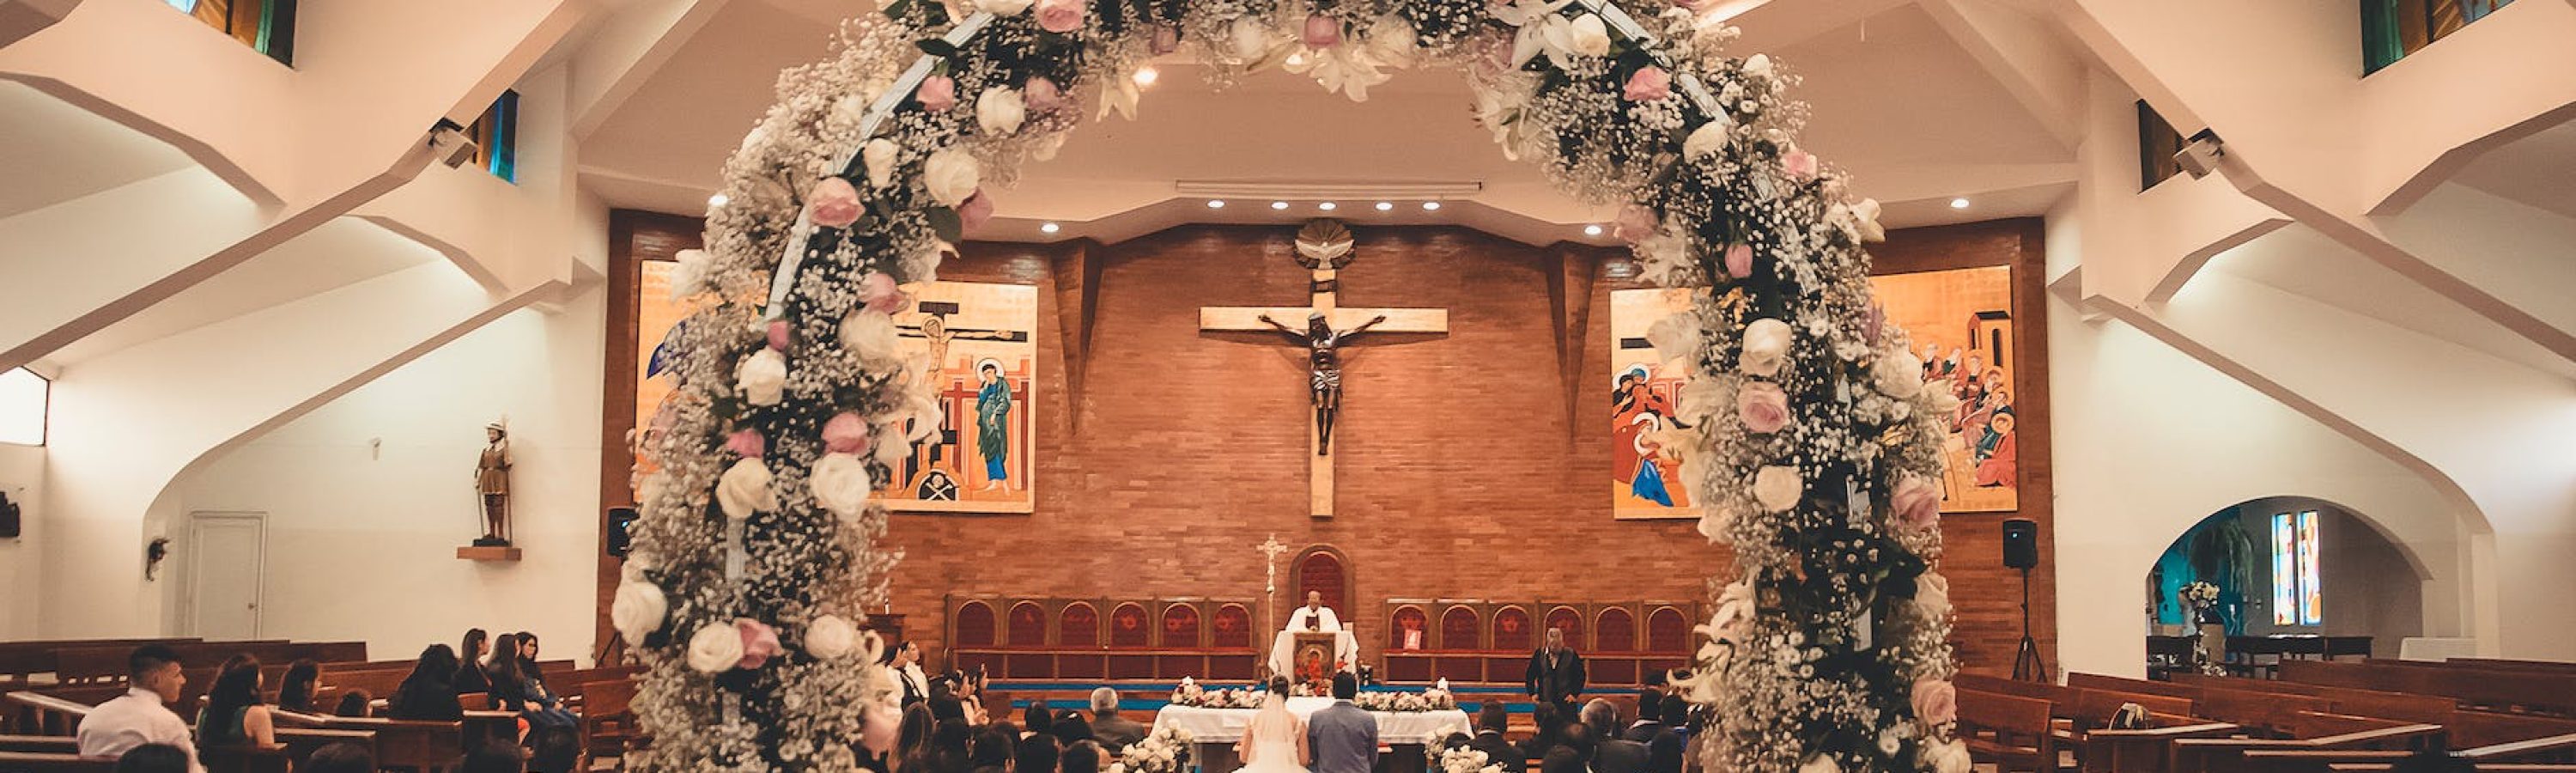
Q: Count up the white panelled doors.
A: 1